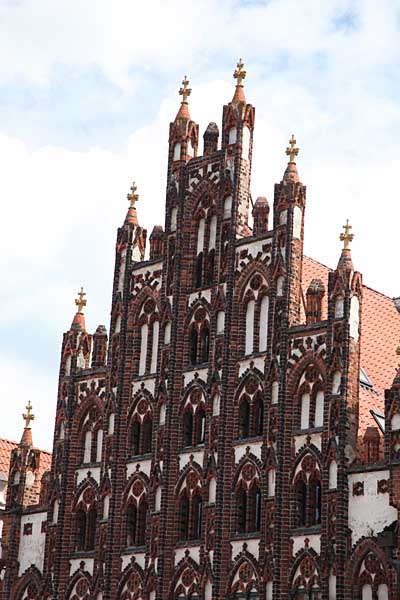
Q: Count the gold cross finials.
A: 7